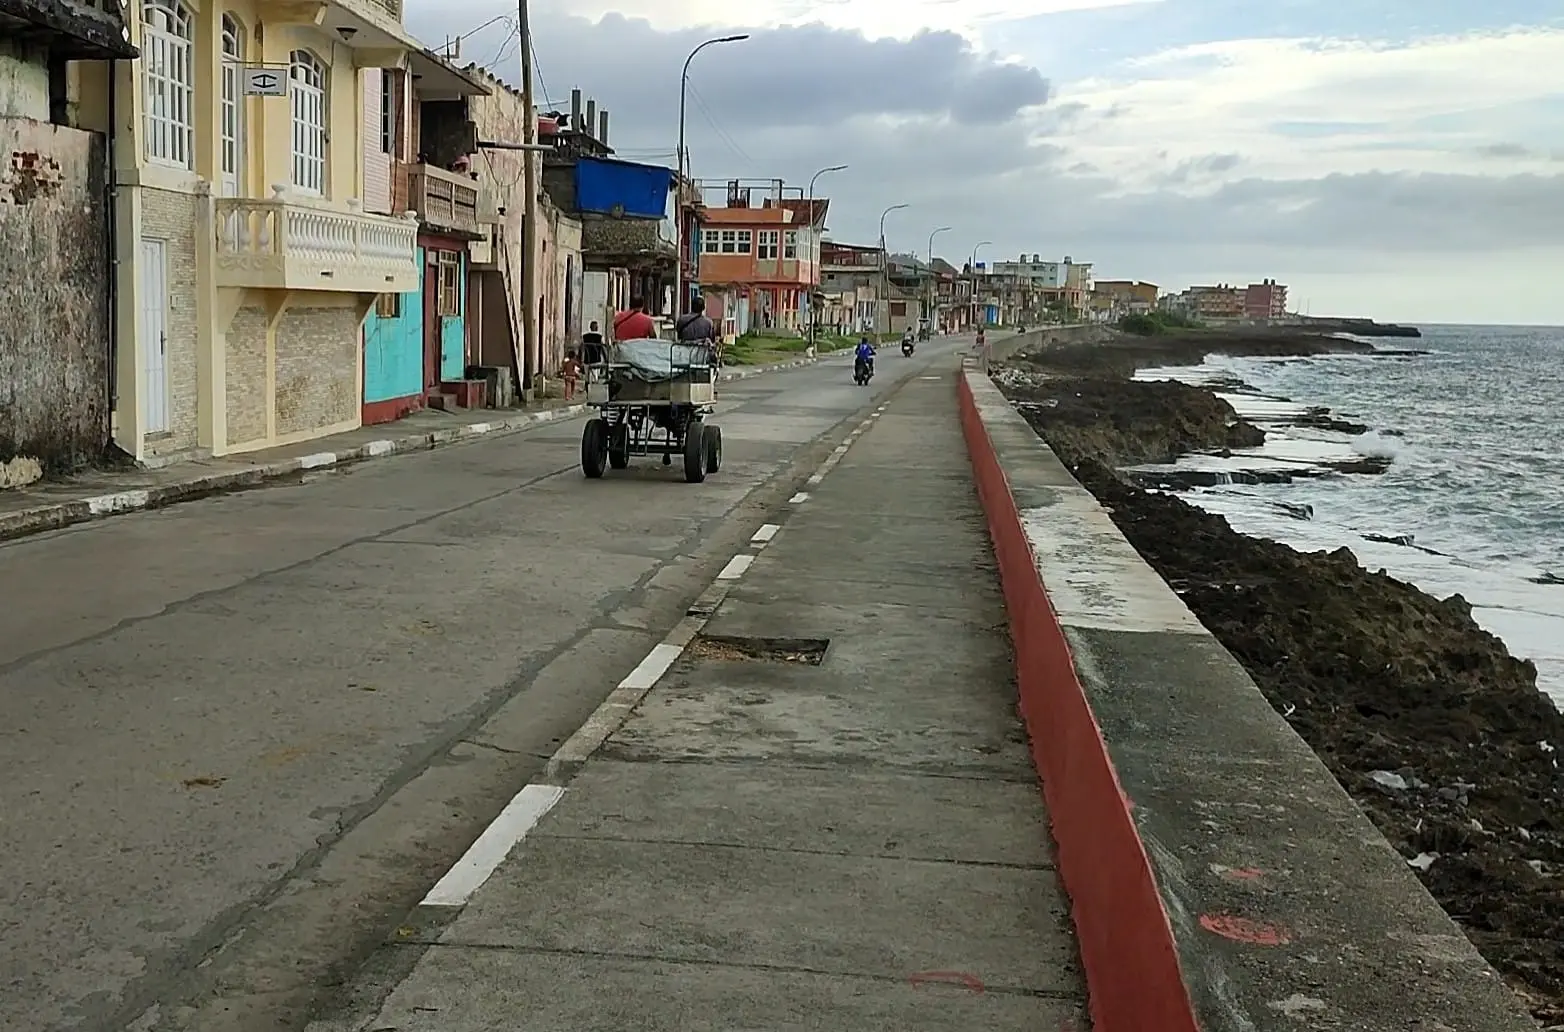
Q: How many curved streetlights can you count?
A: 5